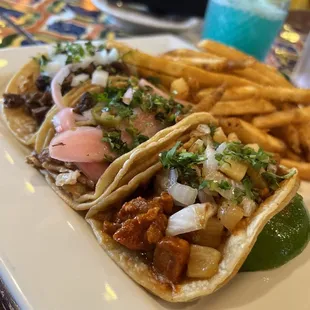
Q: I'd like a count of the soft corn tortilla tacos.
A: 3